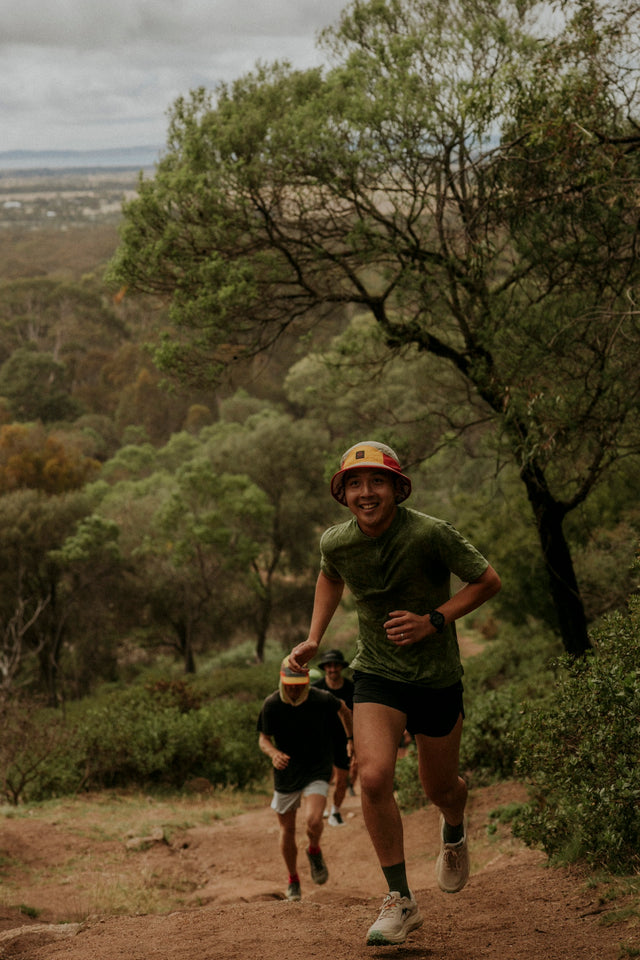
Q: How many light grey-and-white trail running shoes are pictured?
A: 2